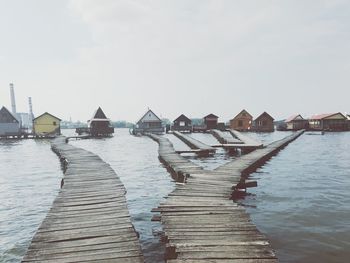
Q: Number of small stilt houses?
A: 10